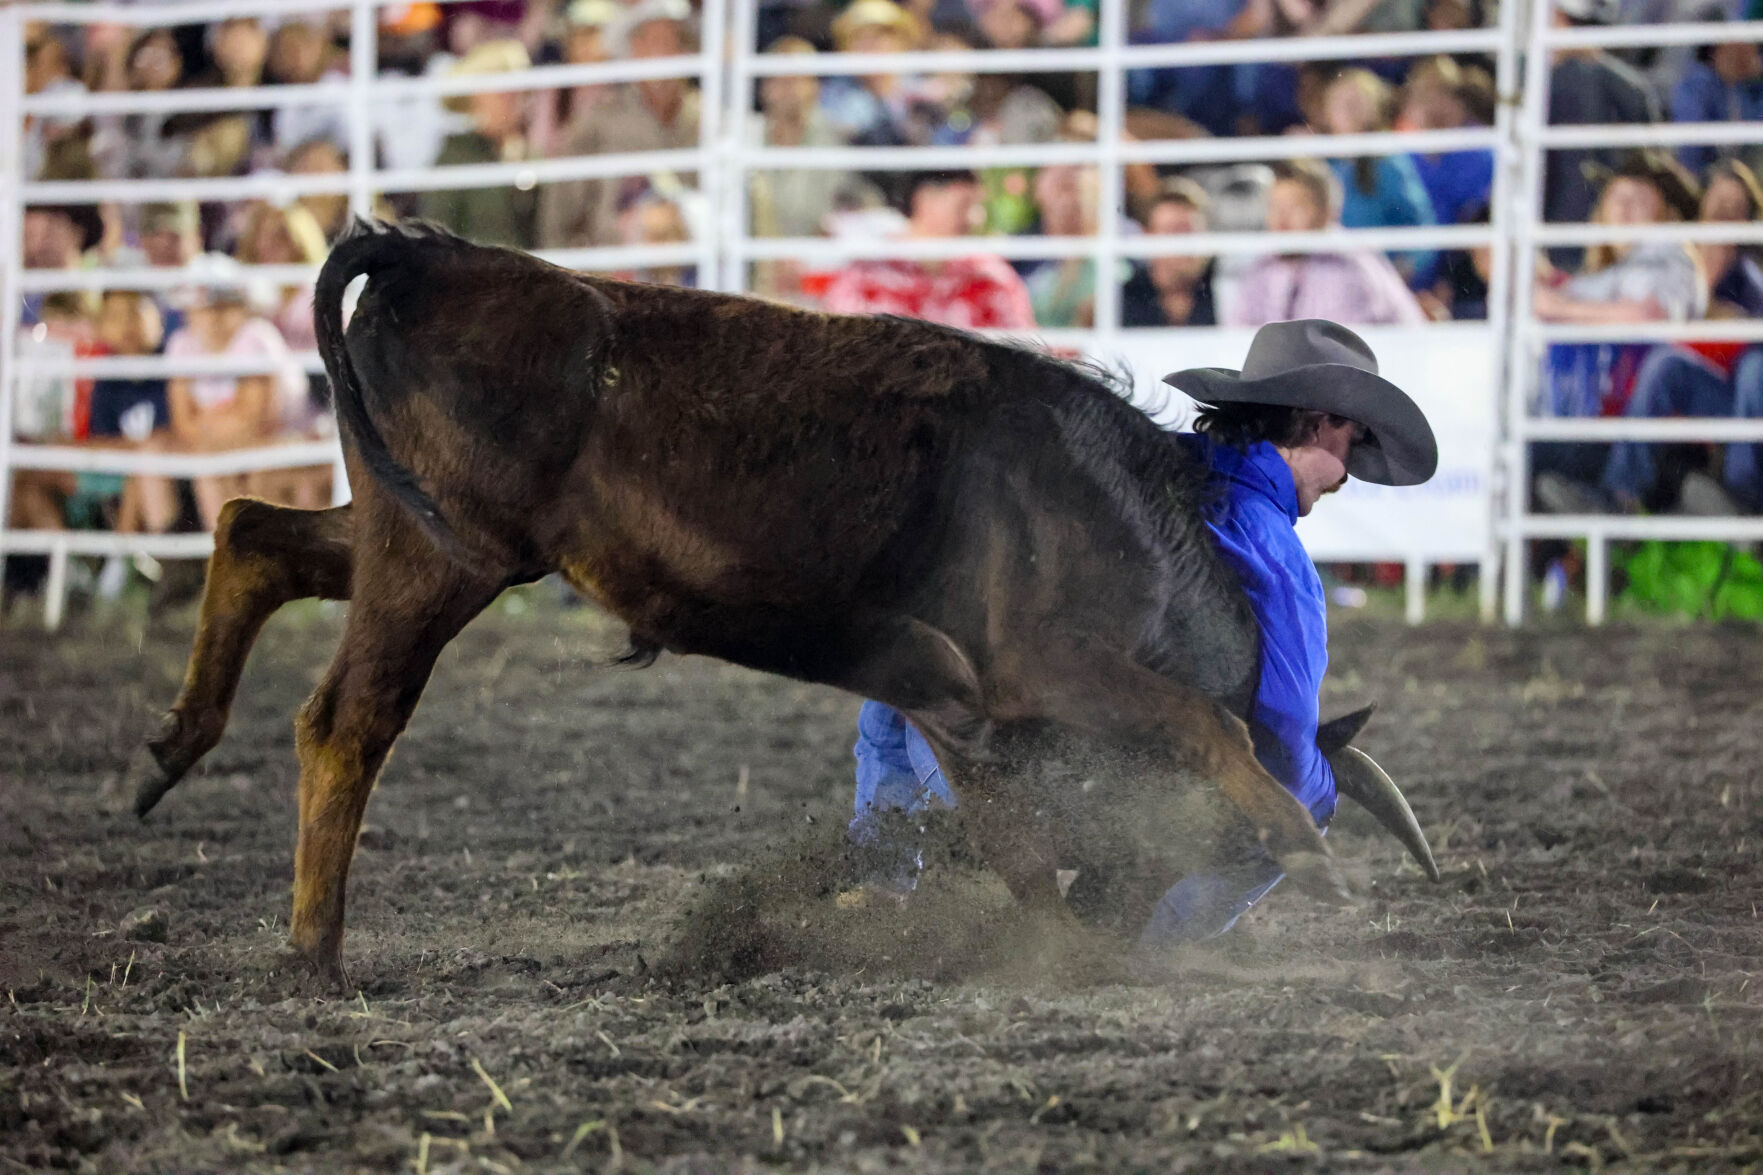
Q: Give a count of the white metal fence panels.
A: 3